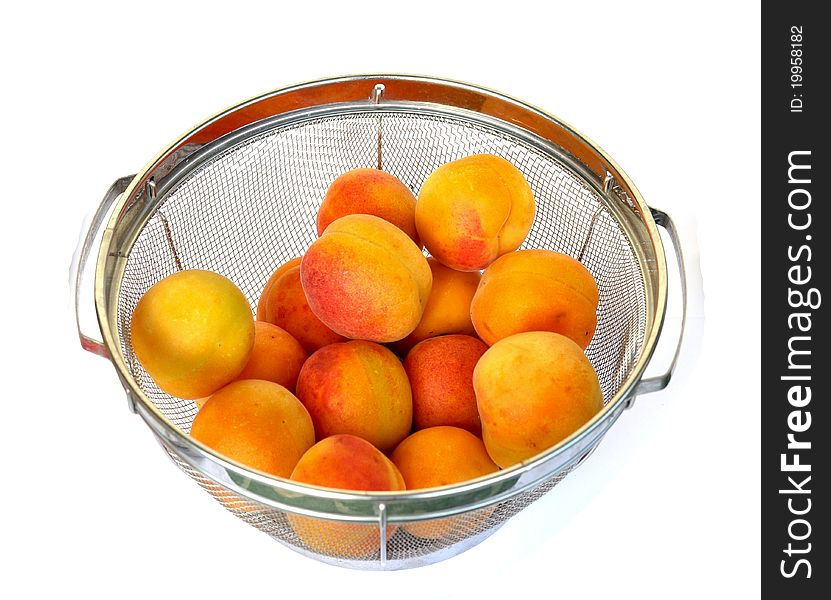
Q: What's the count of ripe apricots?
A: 14